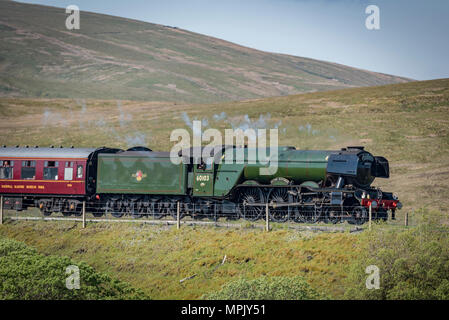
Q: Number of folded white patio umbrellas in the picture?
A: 0